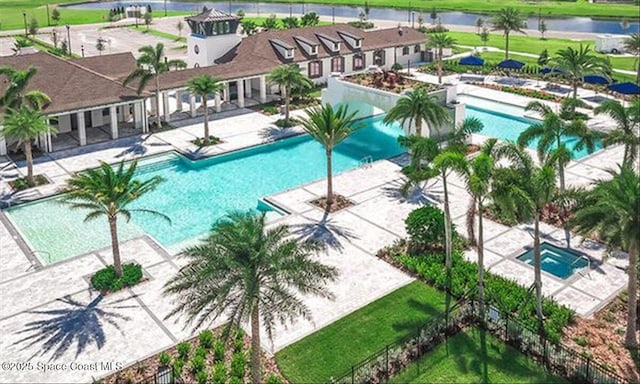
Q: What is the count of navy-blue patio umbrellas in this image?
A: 5